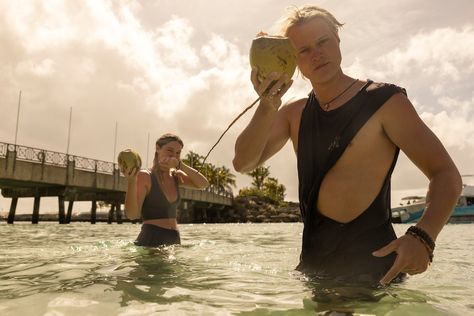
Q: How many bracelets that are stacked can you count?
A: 2